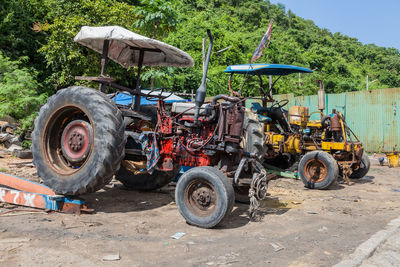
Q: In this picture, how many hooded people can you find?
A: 0